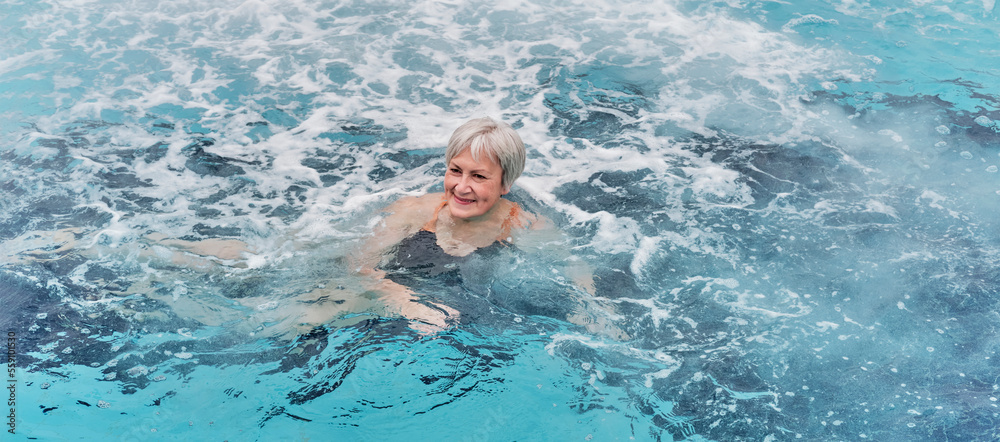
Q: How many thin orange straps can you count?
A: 2